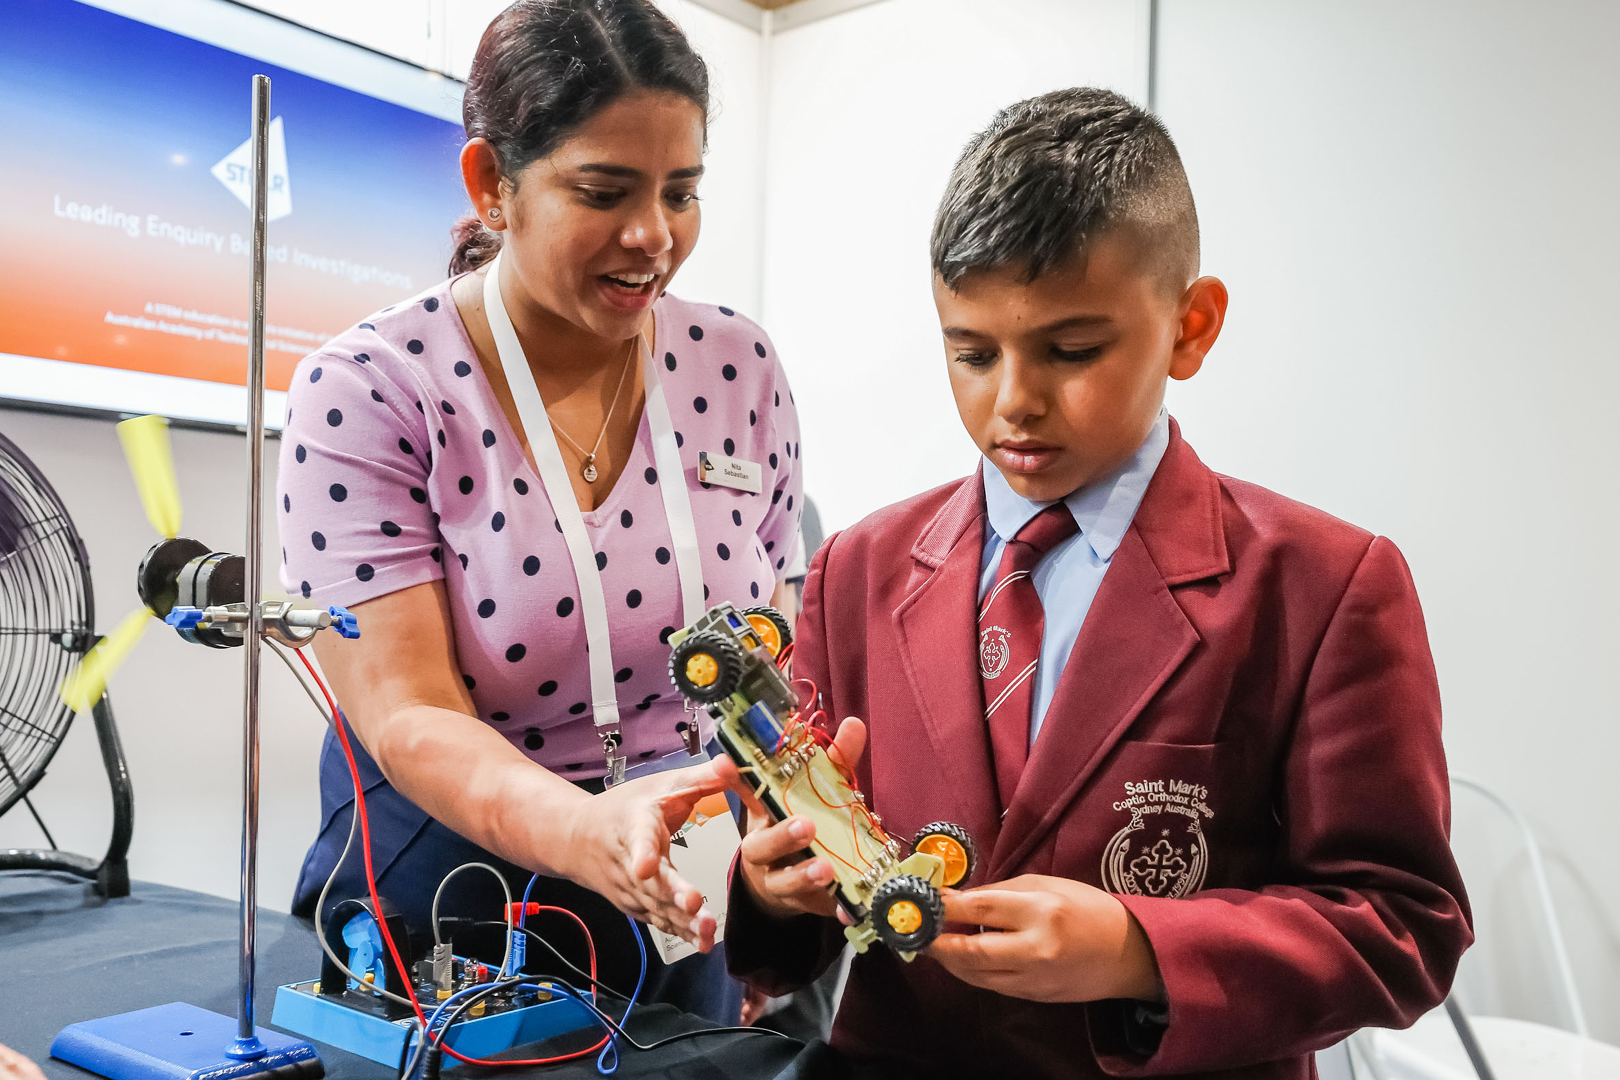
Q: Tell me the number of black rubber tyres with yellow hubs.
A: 4